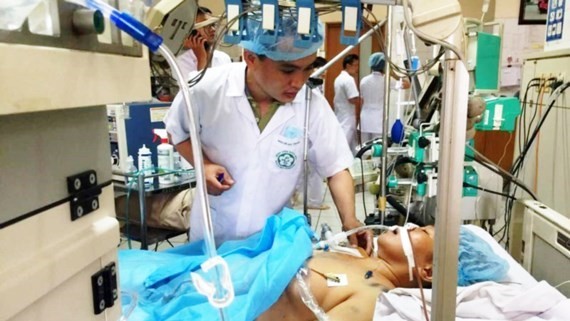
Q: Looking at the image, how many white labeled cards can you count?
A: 4